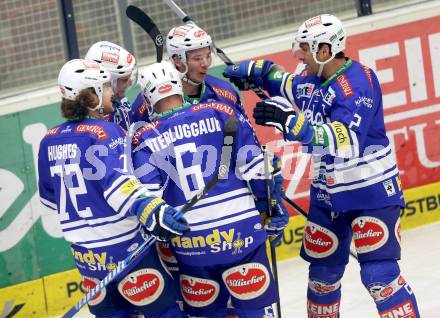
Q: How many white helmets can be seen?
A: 5